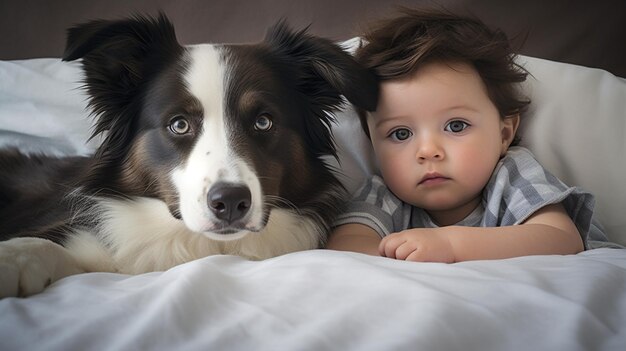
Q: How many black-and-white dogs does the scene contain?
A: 1